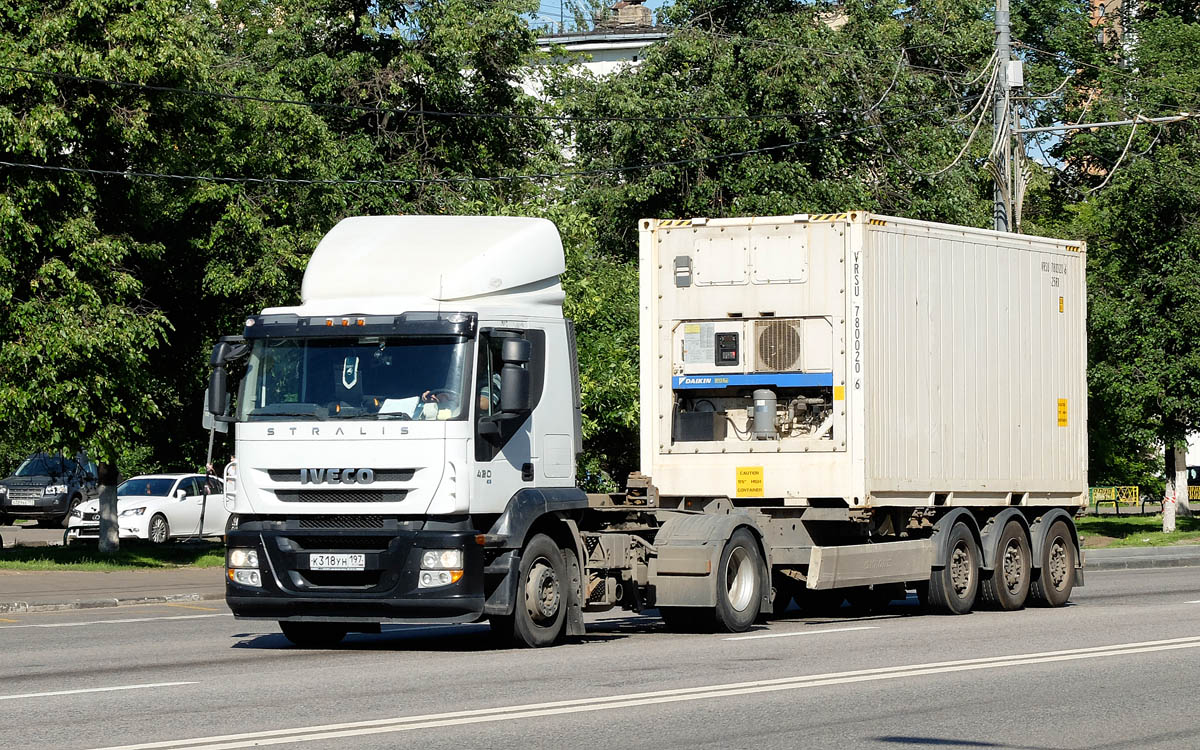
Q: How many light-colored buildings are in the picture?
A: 1